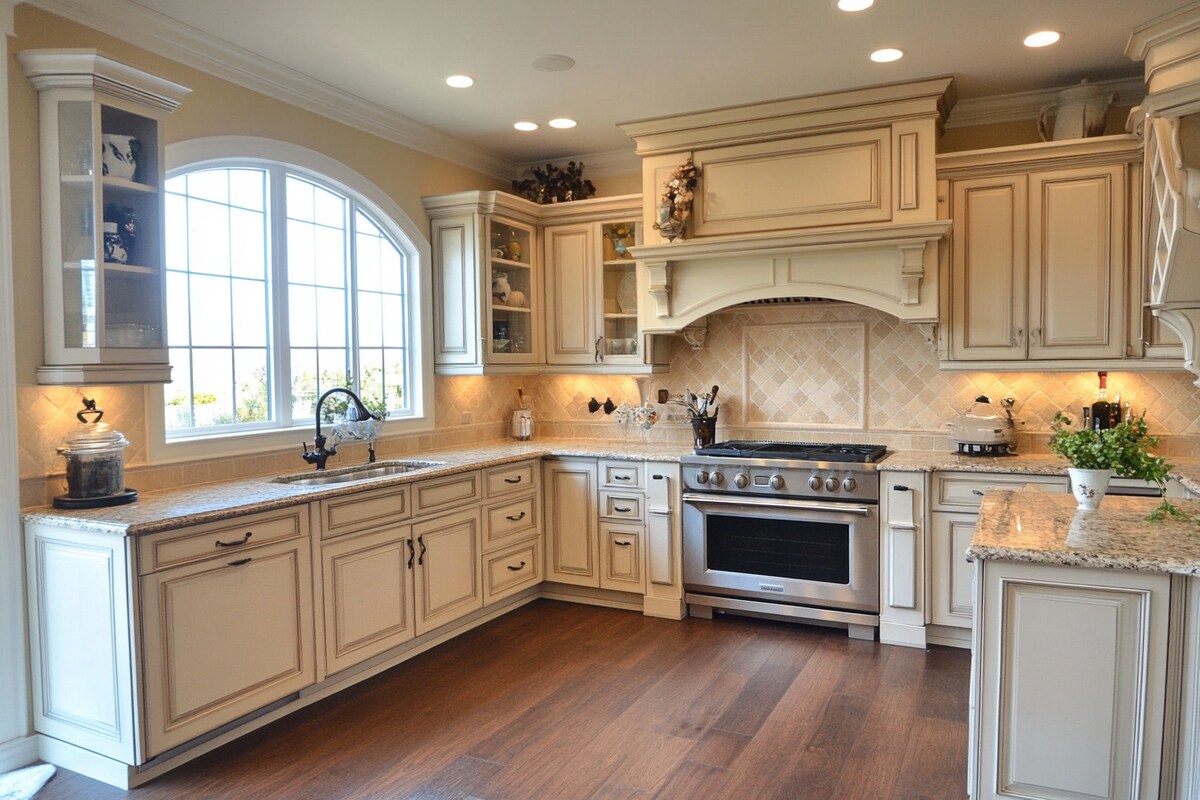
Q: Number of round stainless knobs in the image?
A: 7